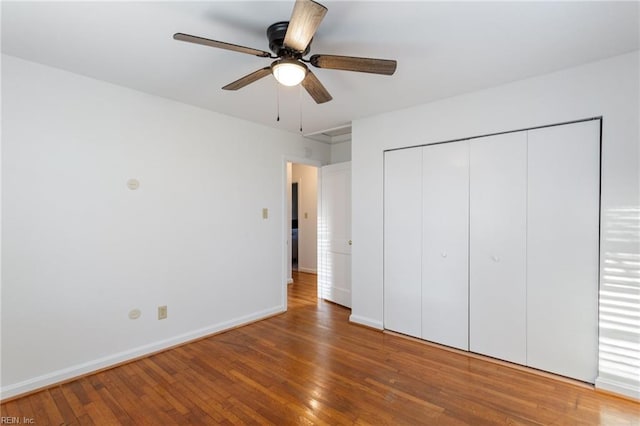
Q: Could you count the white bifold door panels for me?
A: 4